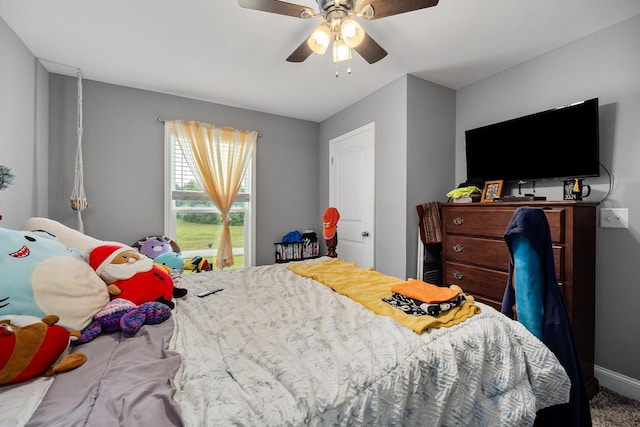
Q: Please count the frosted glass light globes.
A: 3